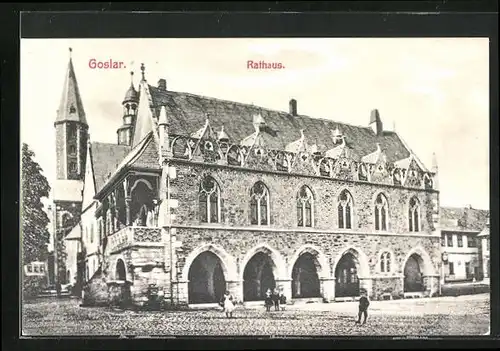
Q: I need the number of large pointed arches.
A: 5